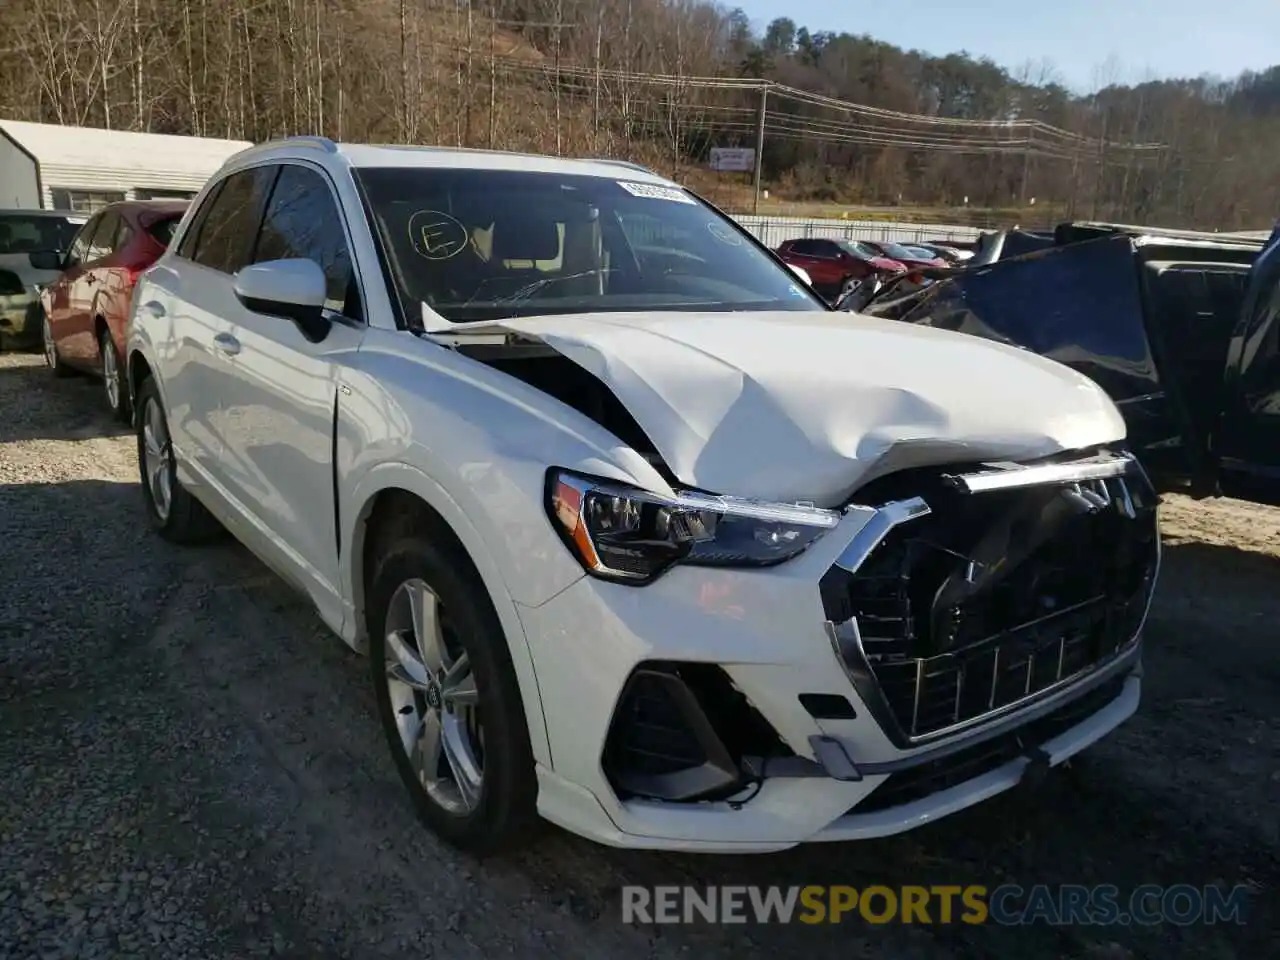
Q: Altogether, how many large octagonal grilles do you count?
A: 1